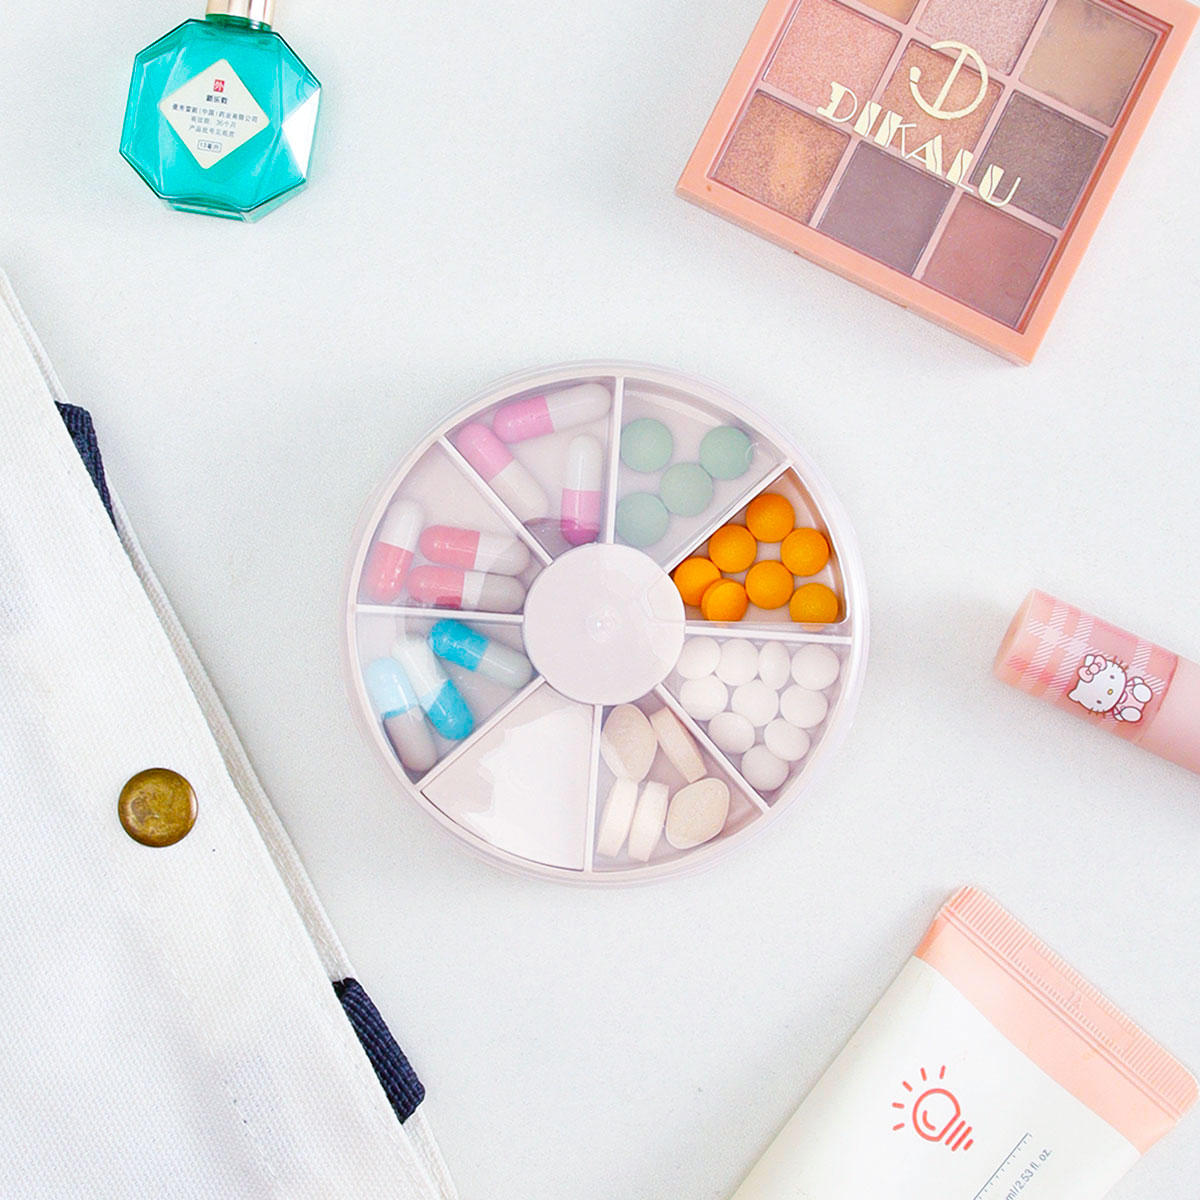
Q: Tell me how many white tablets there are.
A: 10